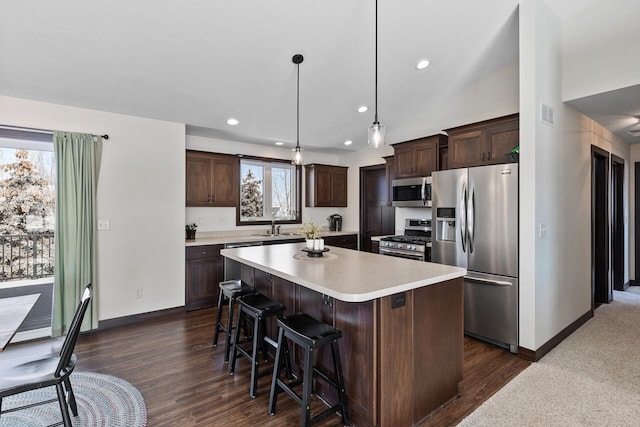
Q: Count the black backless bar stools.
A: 3